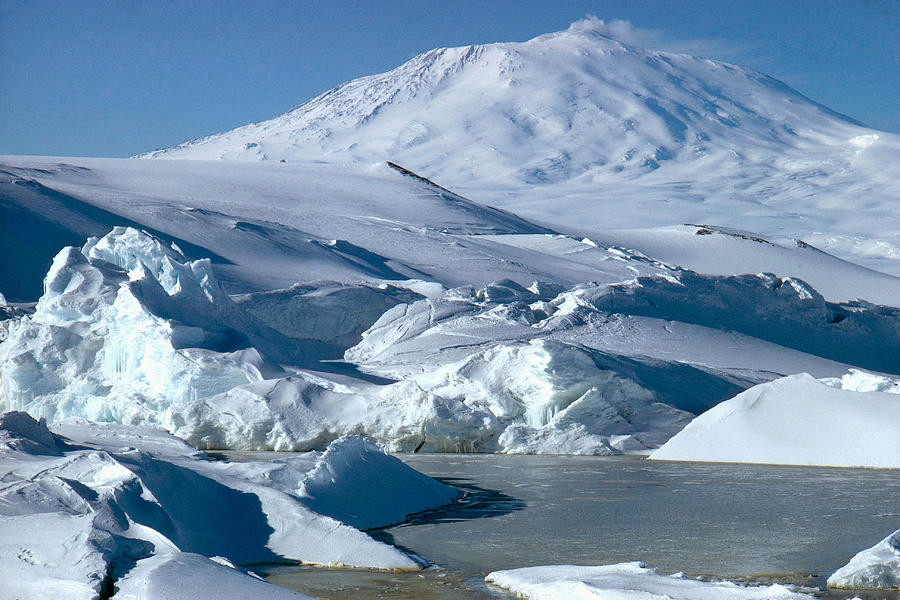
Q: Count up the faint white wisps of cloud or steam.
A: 1